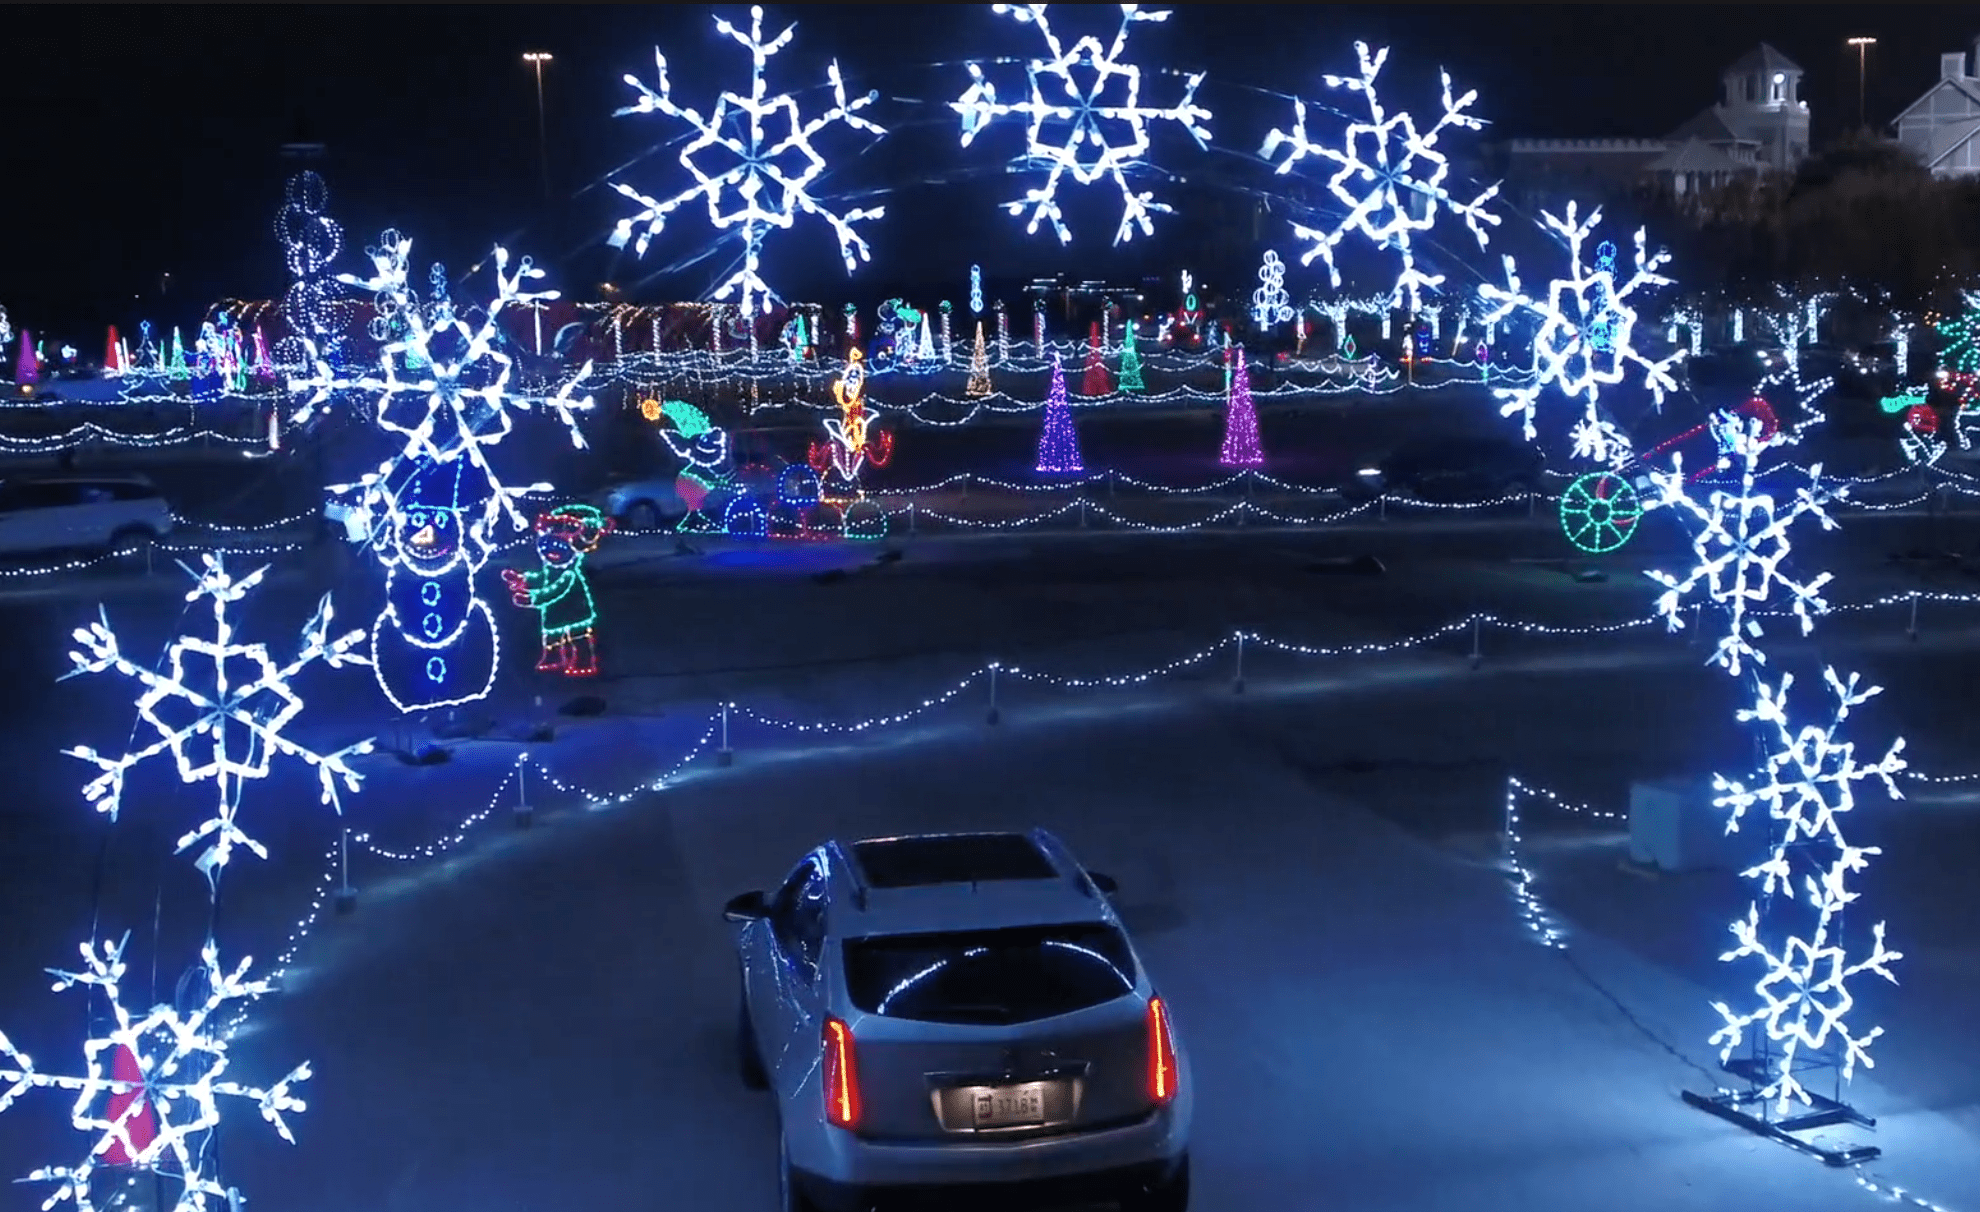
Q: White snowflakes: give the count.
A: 10